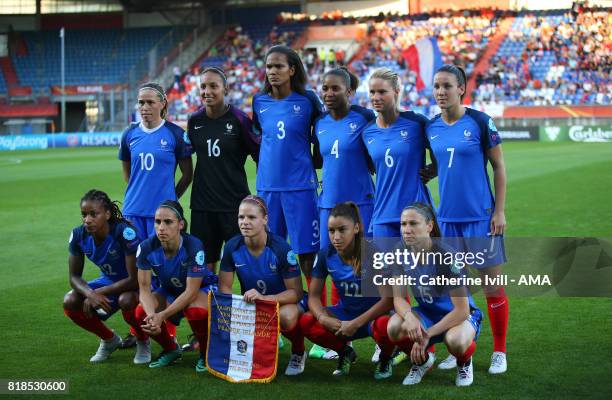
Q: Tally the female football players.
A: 11